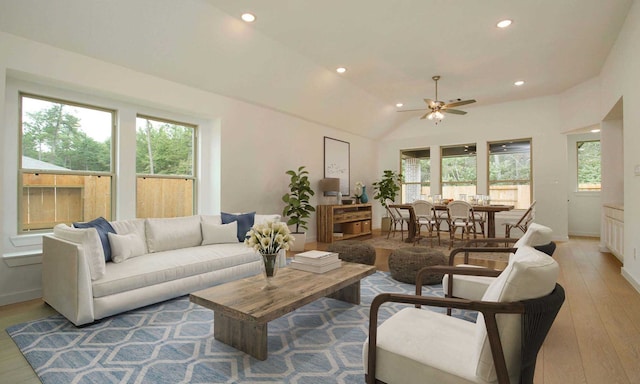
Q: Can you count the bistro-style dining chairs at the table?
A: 6